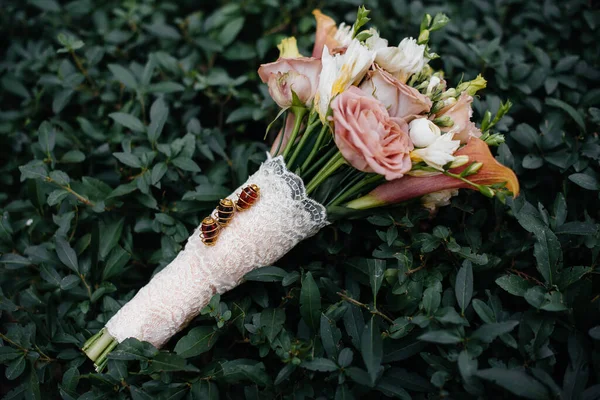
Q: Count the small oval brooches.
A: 3